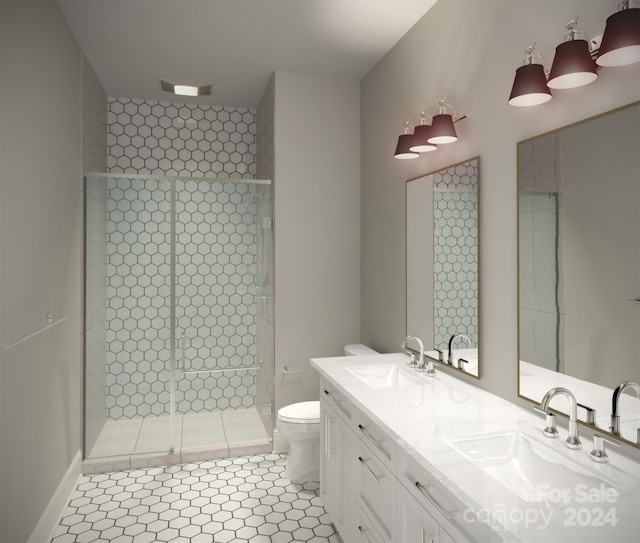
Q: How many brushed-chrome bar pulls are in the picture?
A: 9